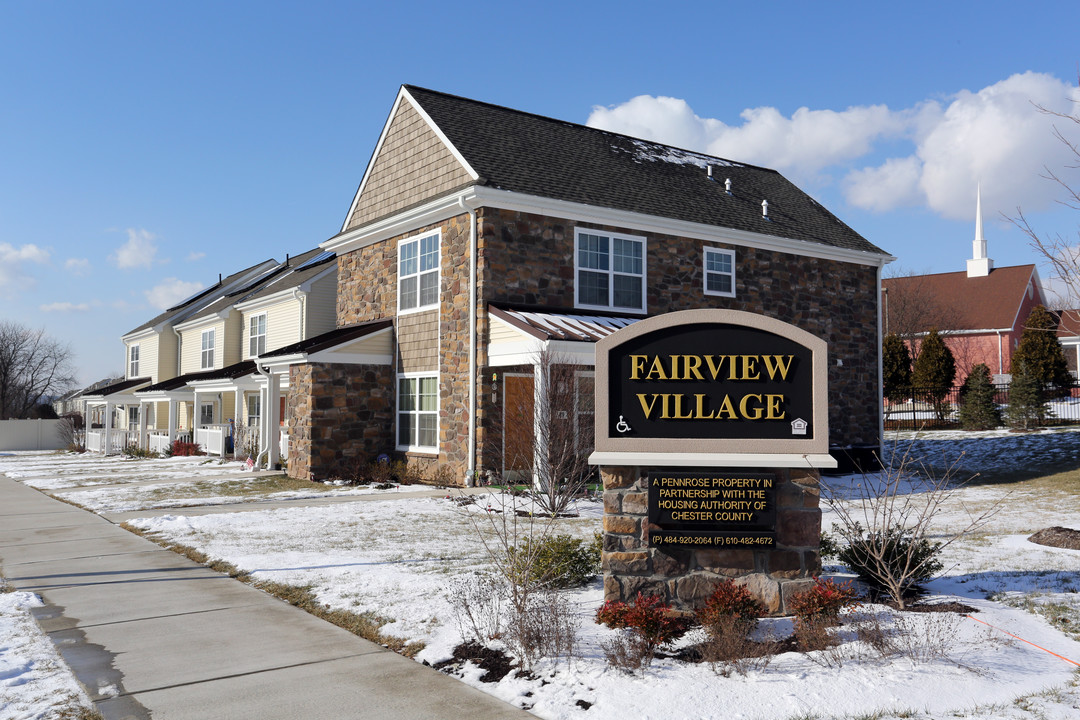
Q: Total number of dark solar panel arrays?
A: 3